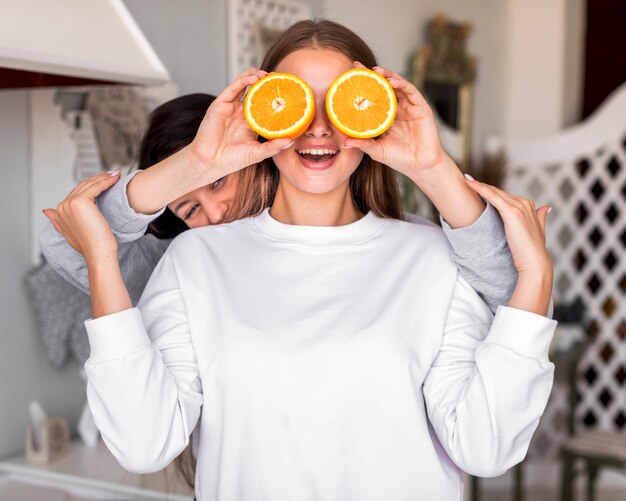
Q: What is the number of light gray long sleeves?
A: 2